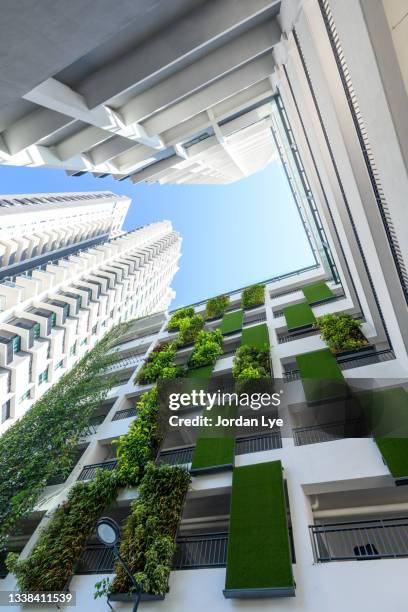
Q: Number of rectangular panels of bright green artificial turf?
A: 9